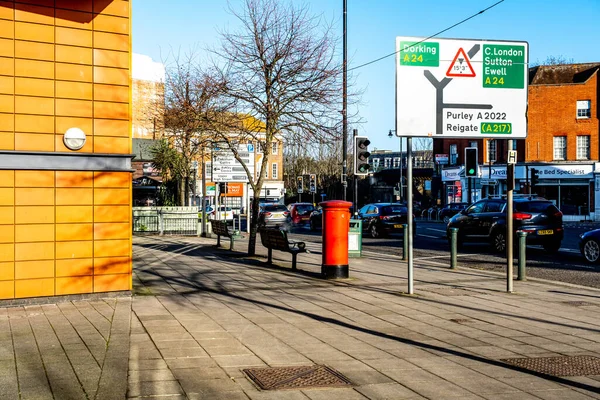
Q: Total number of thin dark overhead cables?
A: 1